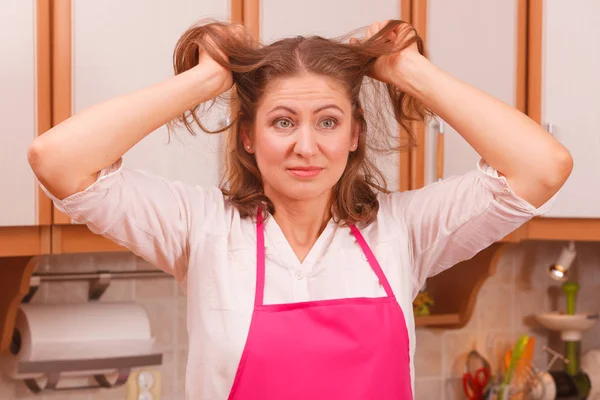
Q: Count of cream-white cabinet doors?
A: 5